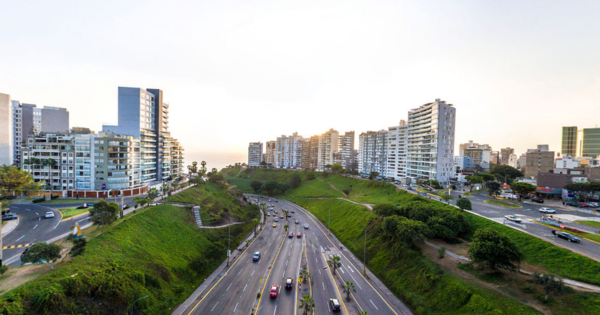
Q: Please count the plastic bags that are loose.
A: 0